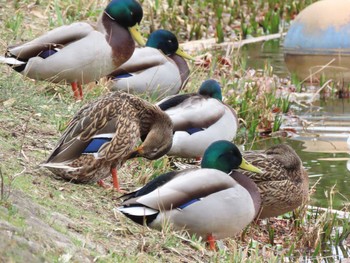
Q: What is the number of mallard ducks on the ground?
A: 6